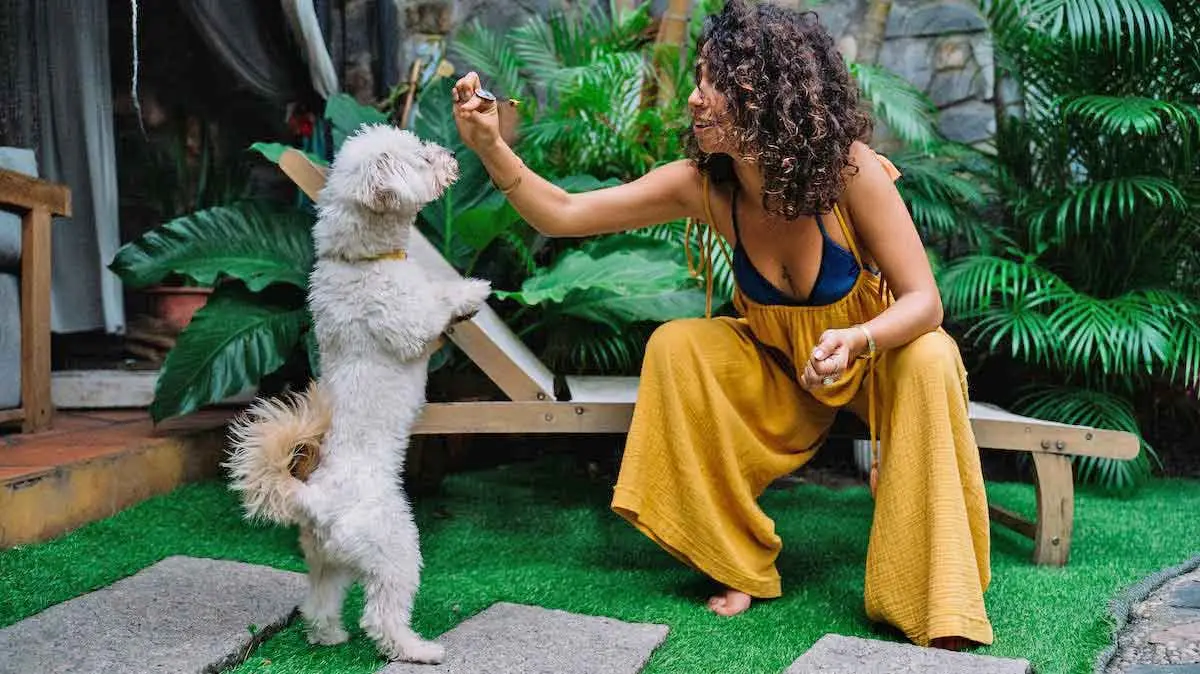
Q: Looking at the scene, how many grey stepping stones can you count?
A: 3